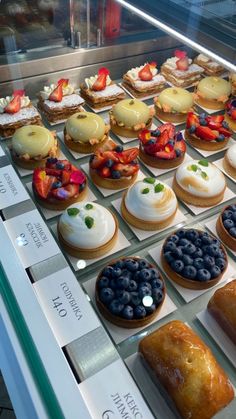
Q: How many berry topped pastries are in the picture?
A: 13